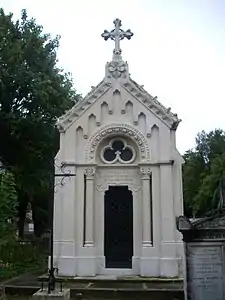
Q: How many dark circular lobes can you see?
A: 3